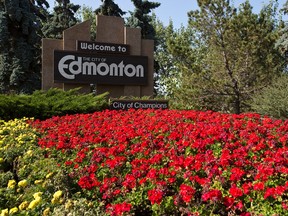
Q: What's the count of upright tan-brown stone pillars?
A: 5